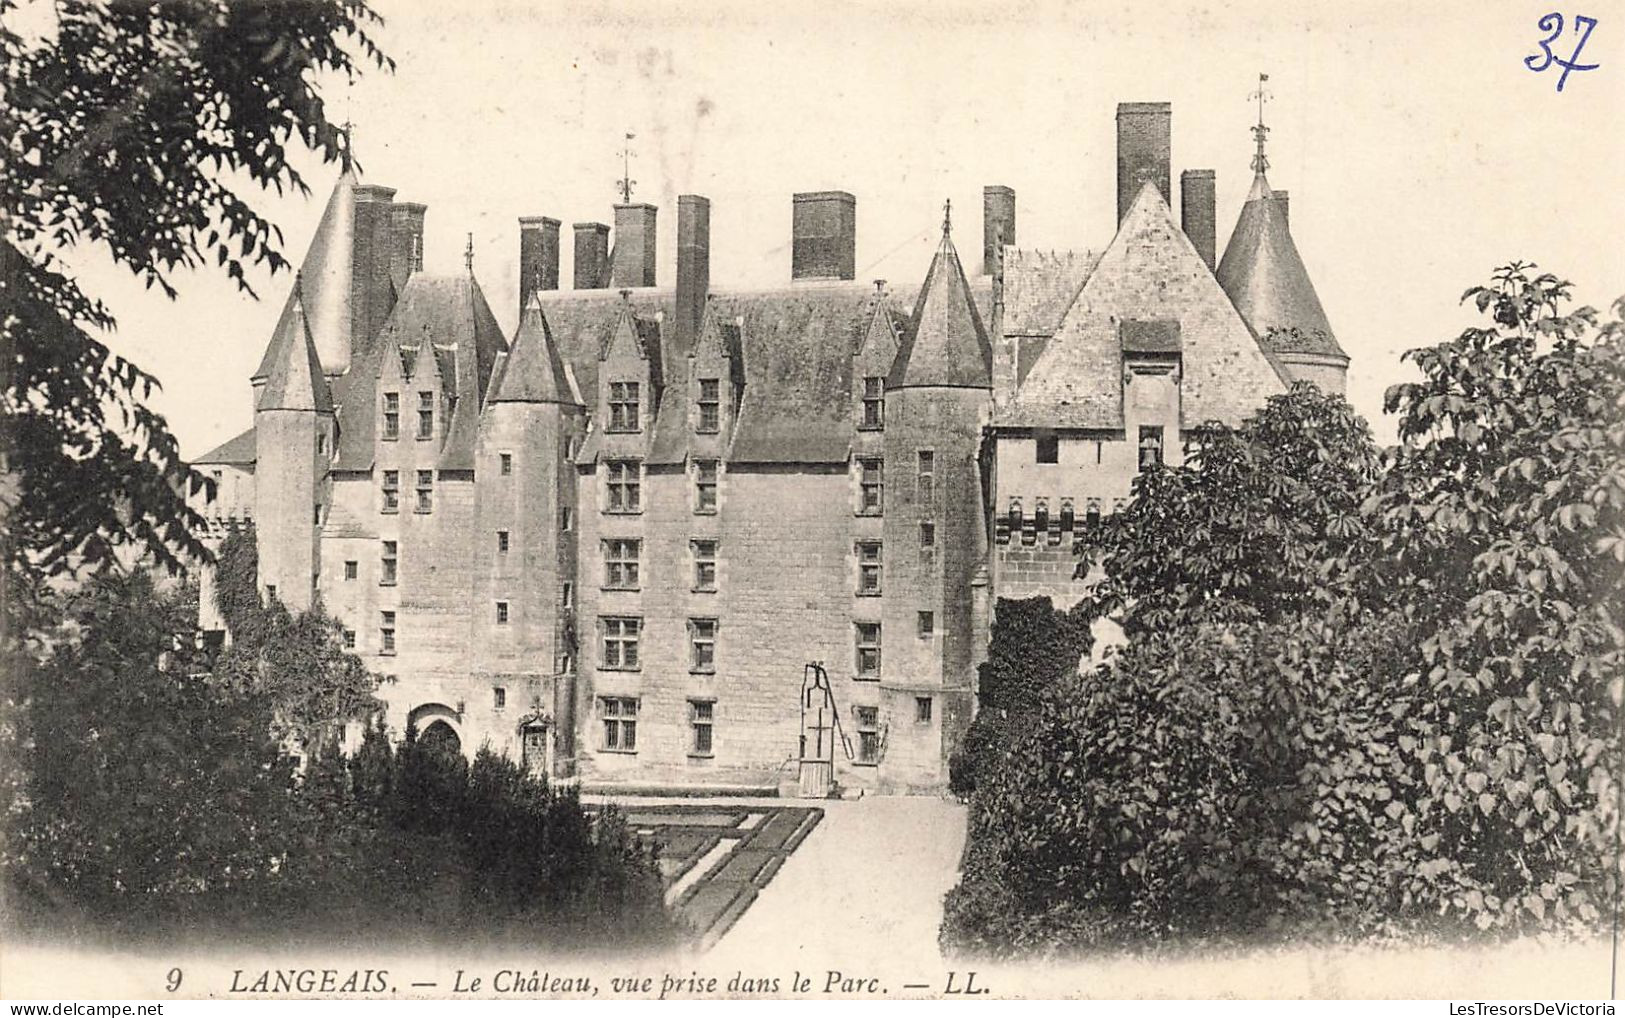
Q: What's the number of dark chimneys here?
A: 11